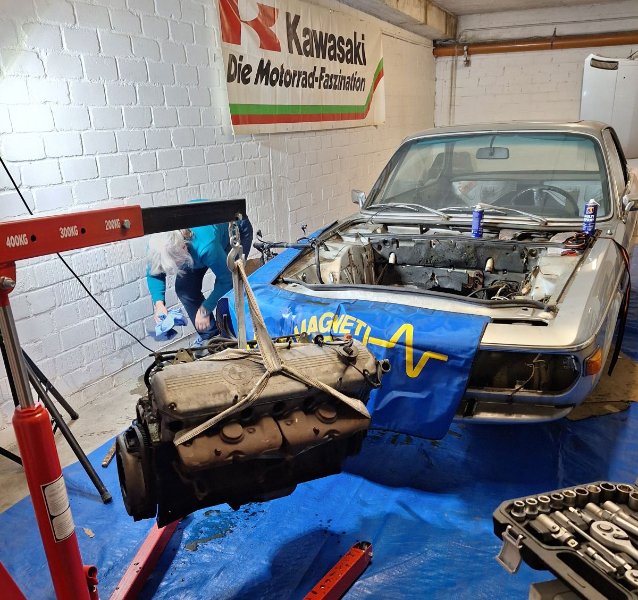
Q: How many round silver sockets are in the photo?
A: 10